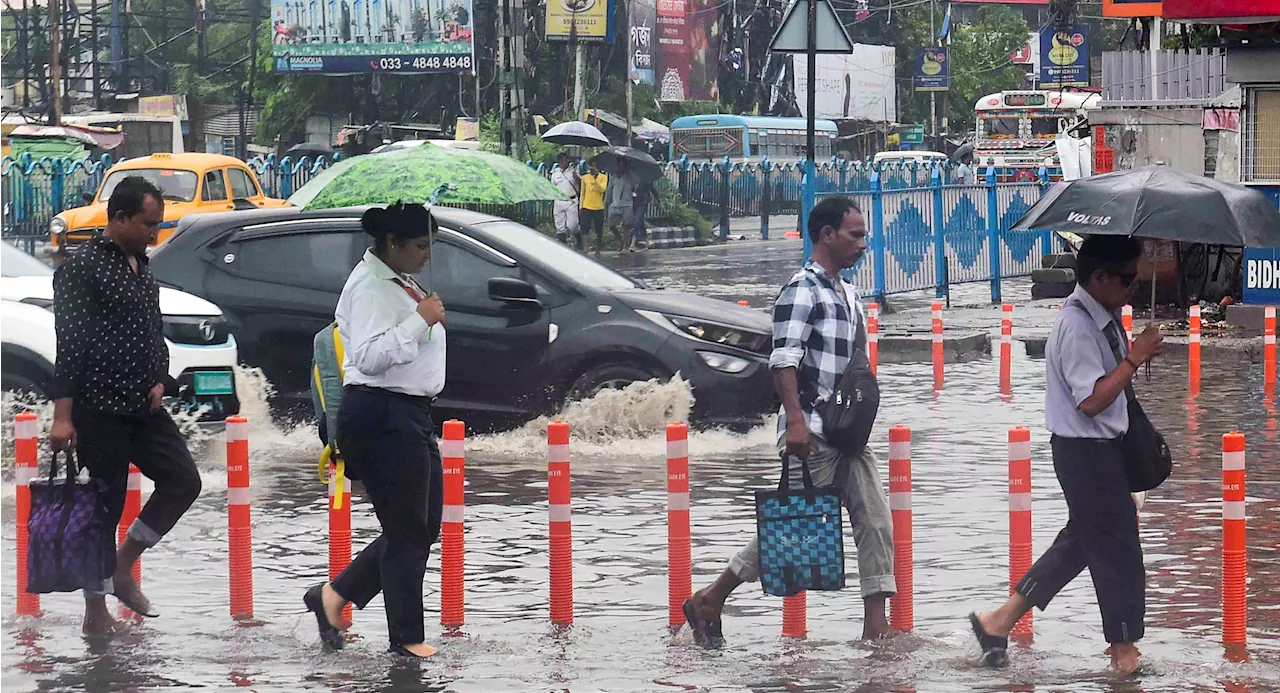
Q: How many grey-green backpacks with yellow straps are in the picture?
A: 1